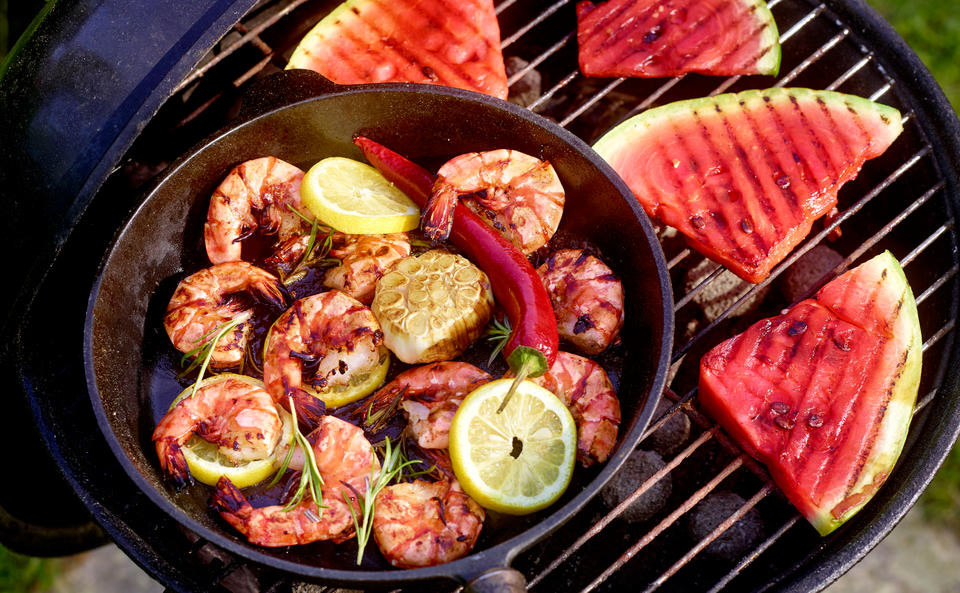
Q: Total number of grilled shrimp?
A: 11